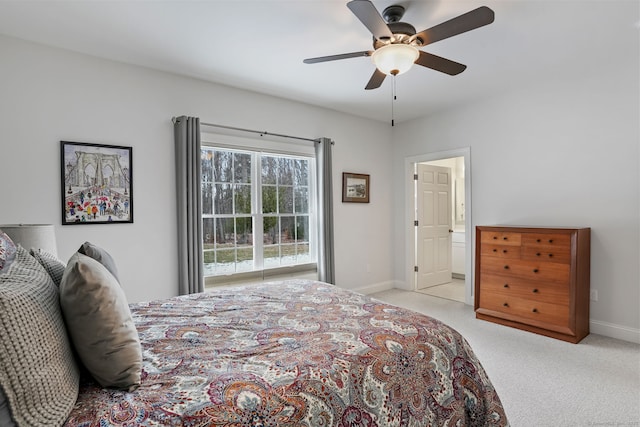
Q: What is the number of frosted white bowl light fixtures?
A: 1